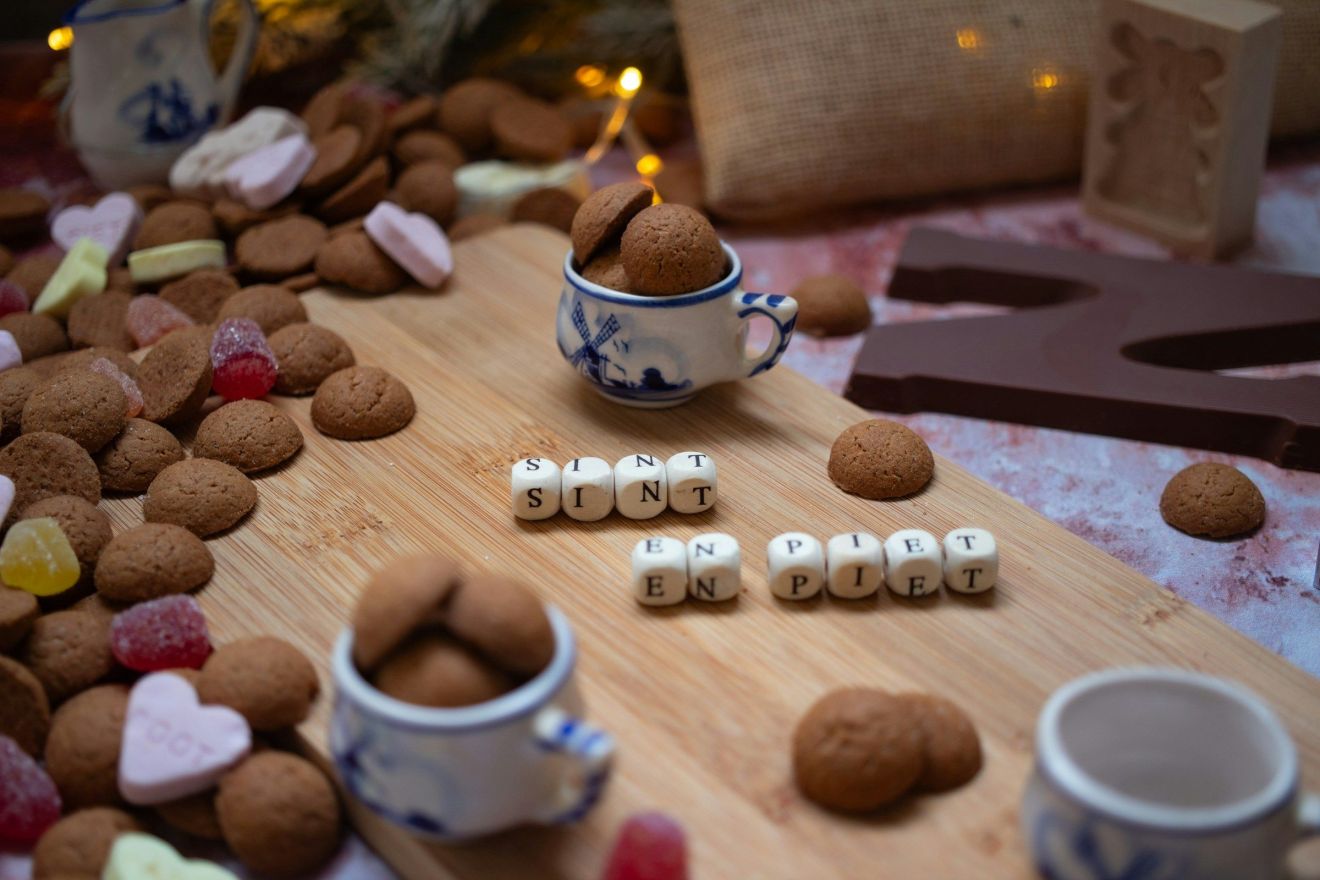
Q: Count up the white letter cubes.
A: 10